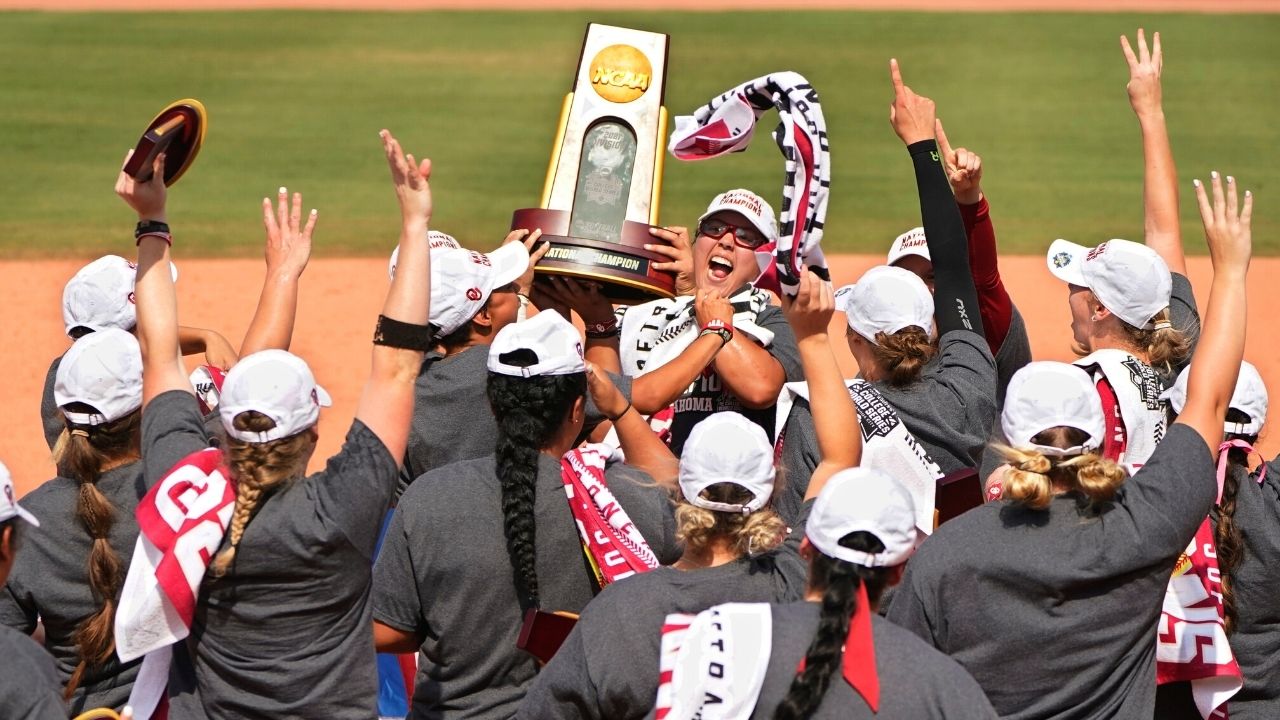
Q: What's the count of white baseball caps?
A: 15